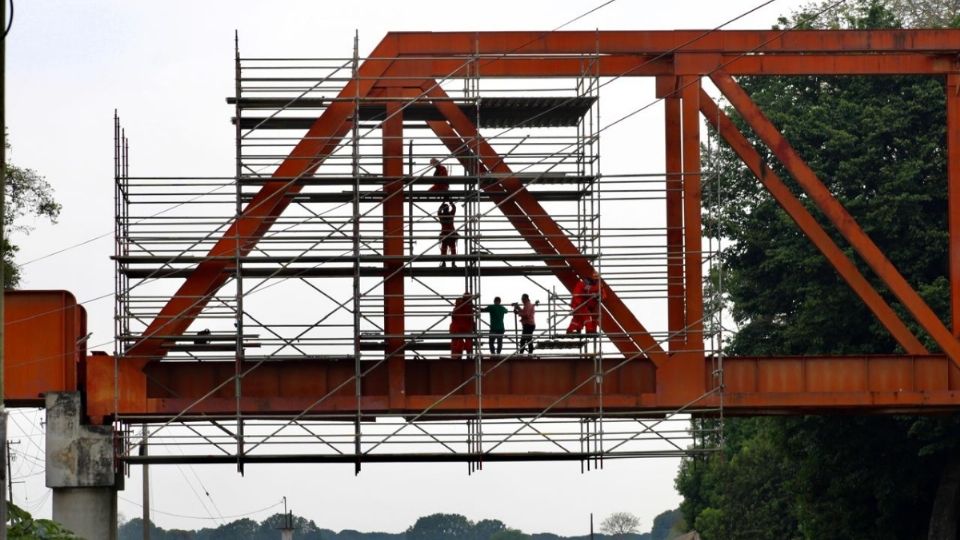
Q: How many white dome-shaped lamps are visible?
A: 0